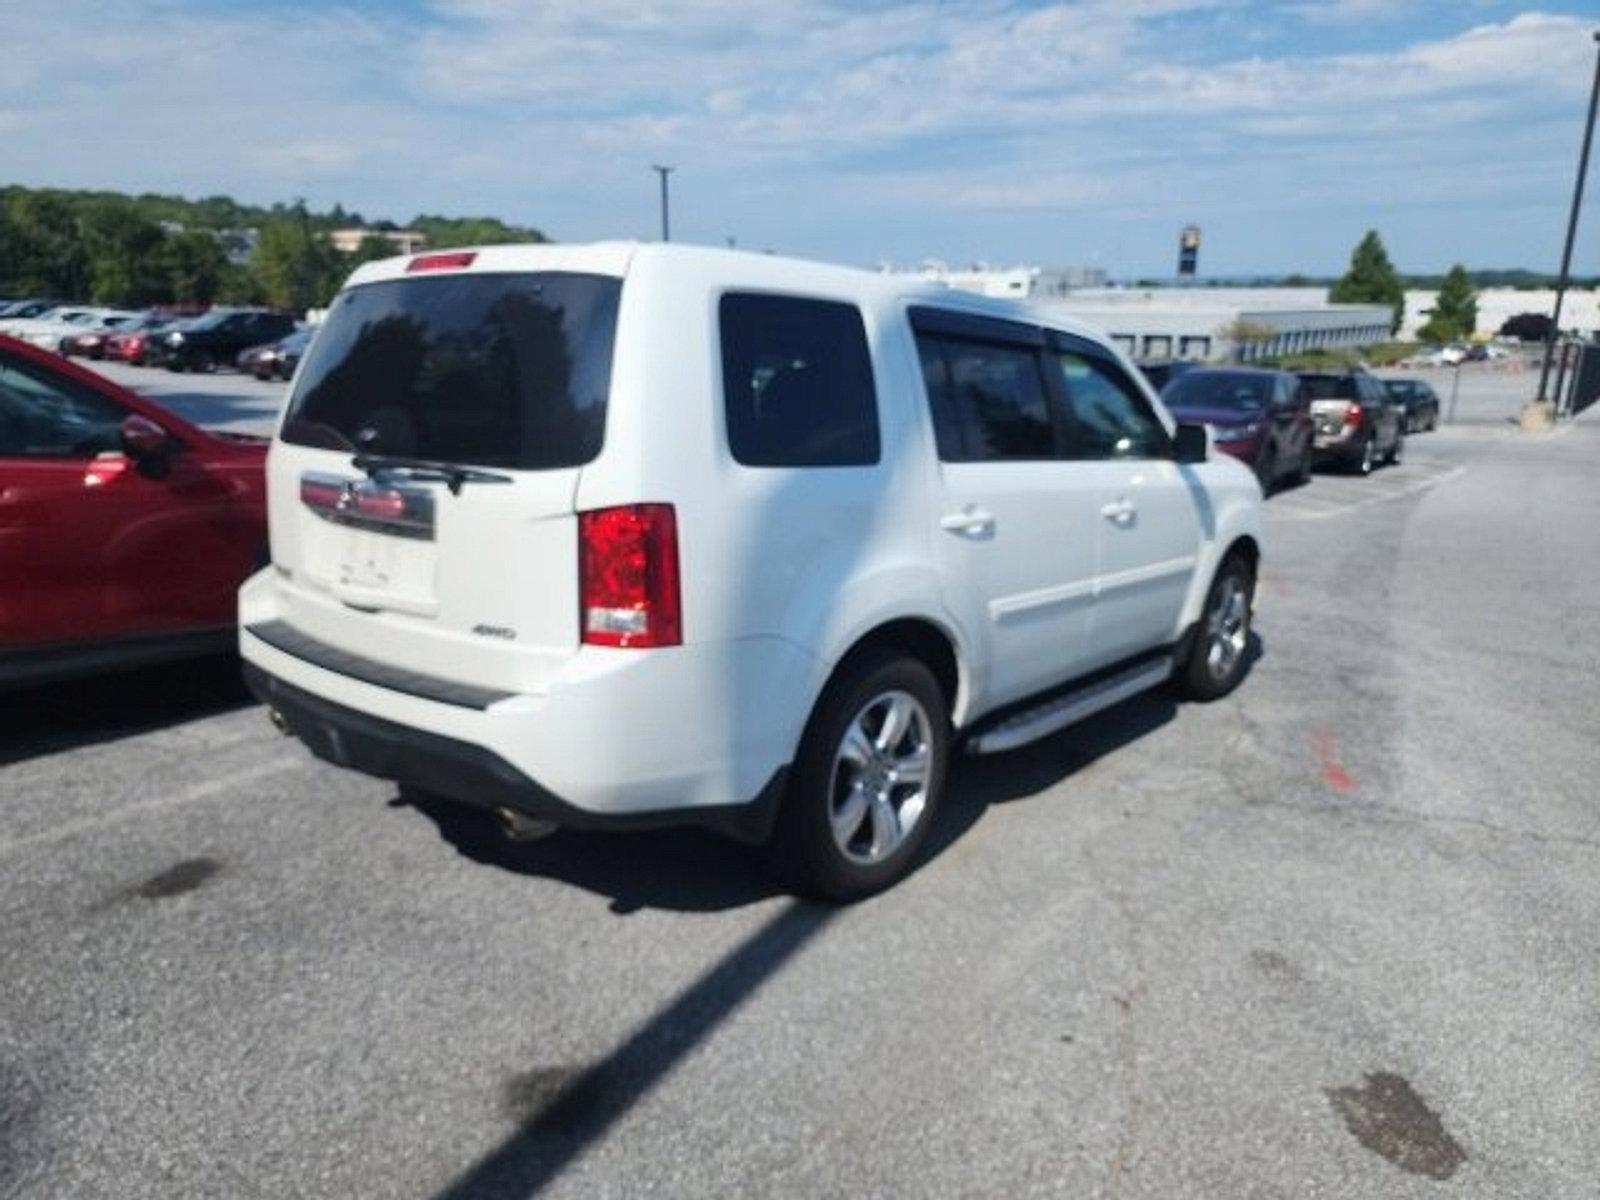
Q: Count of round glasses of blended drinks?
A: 0